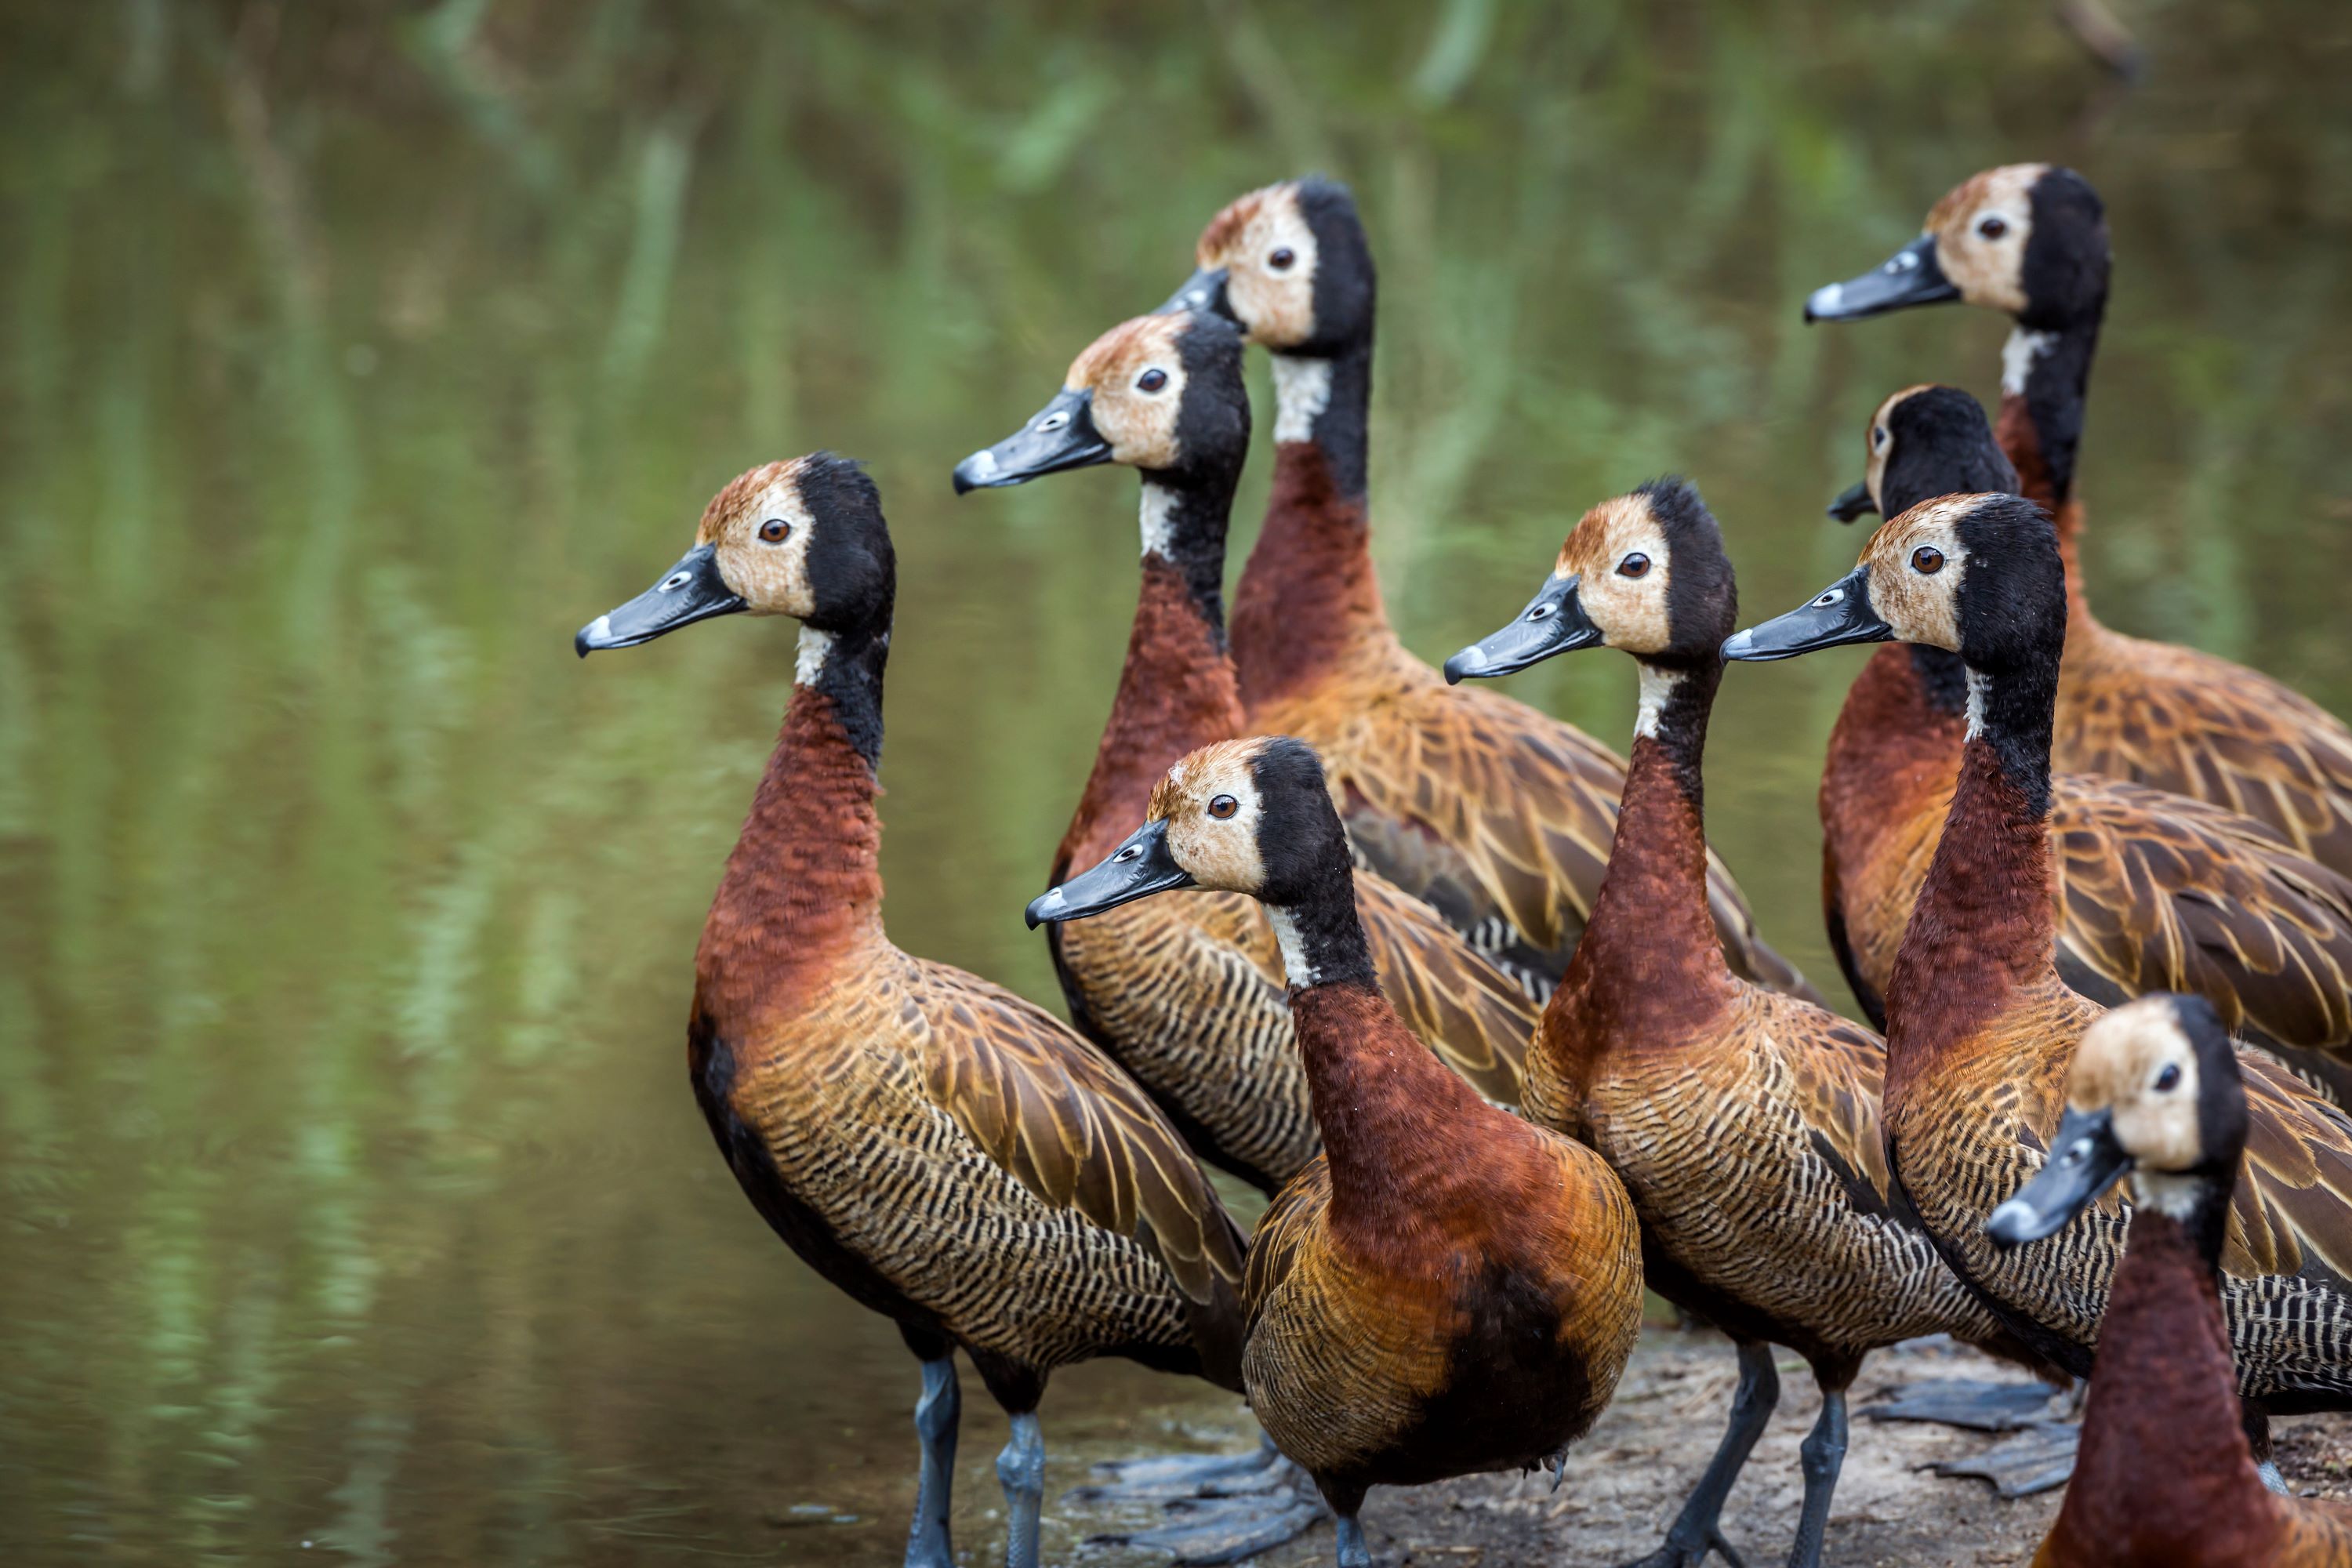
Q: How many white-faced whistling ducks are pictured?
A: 9